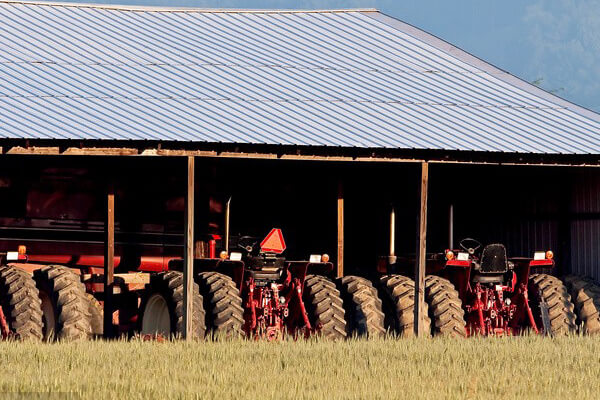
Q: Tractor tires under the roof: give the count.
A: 10